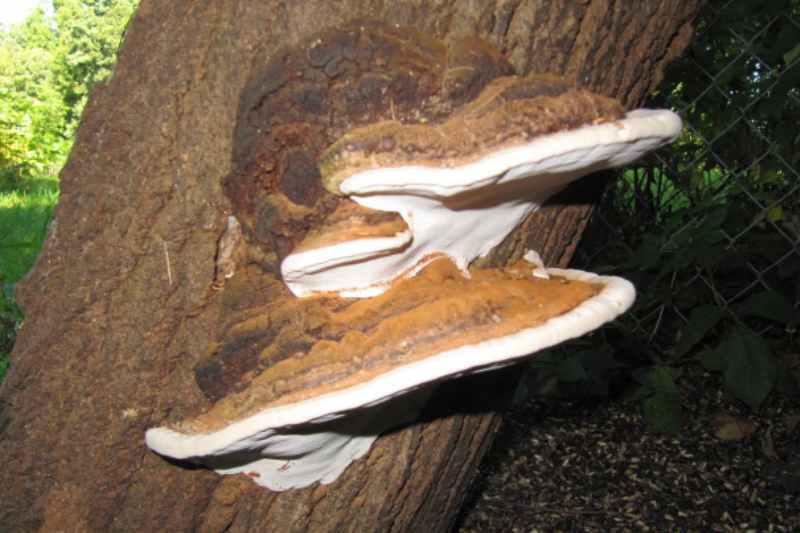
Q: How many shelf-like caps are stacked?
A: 3